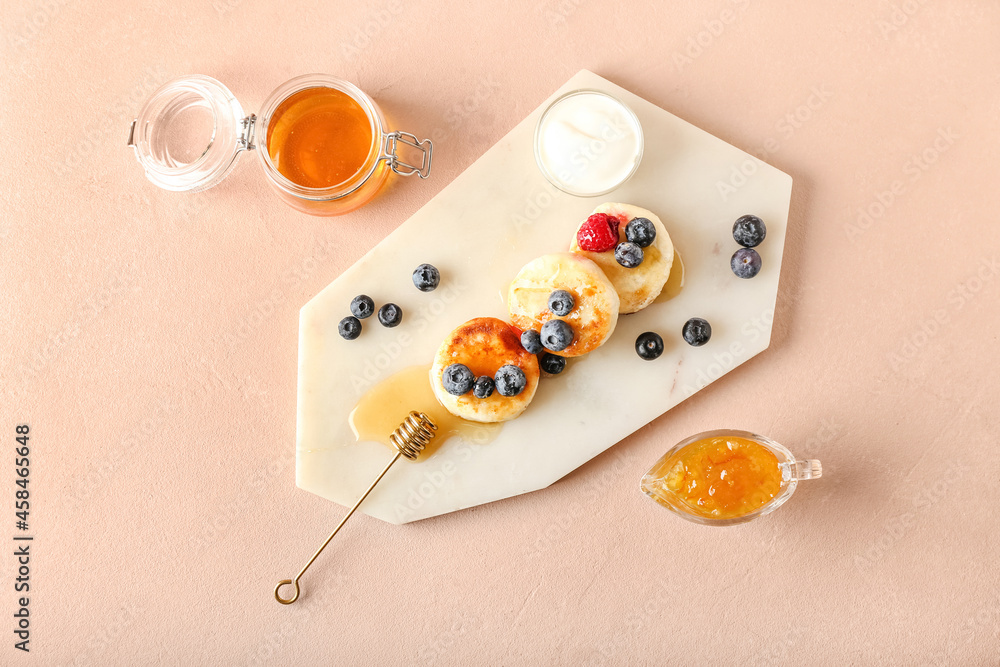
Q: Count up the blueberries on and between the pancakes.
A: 9